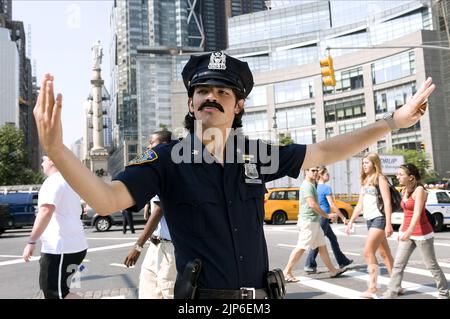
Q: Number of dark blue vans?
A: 1